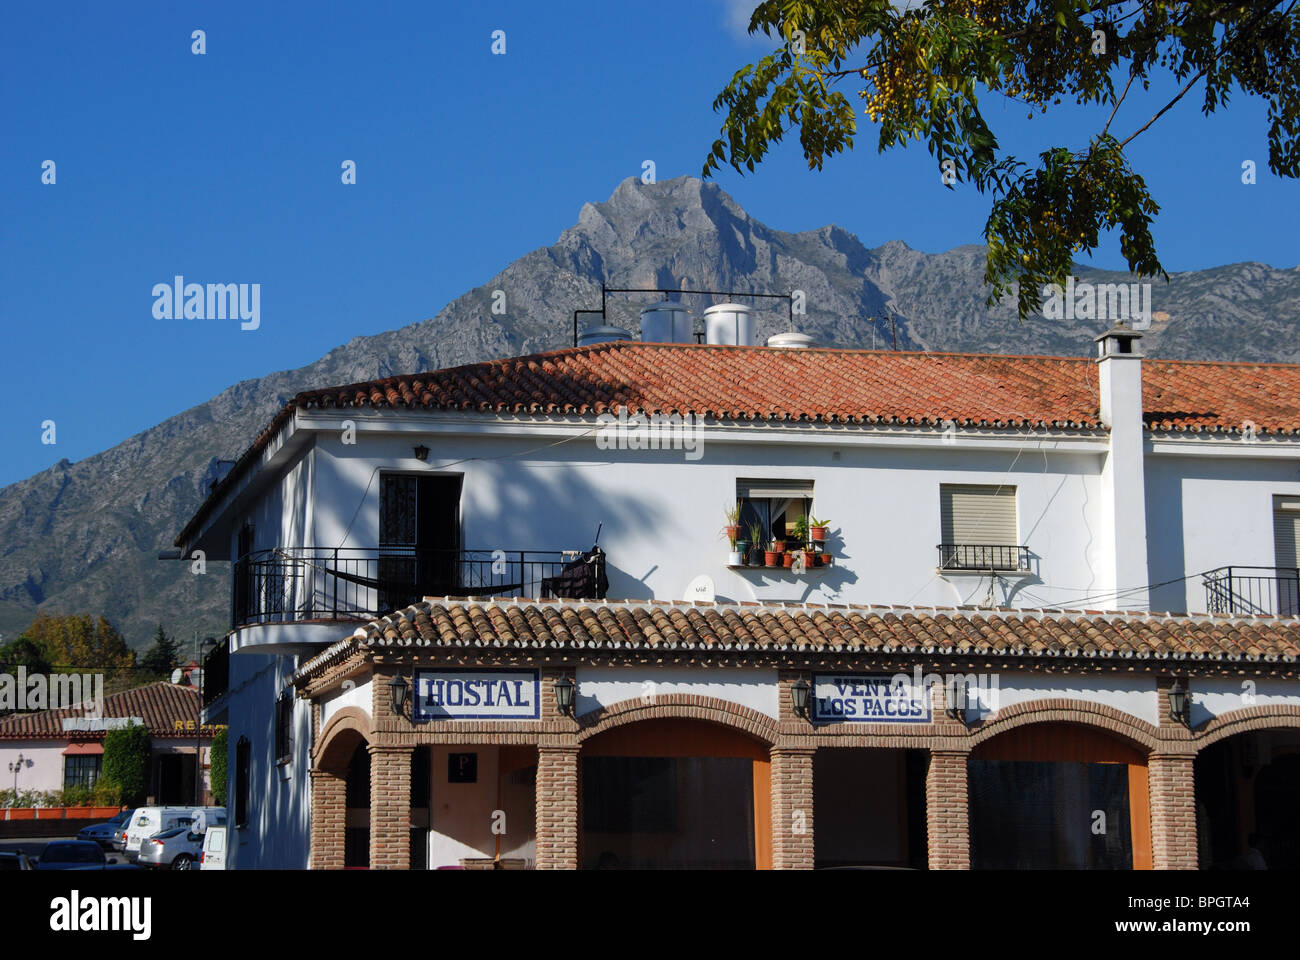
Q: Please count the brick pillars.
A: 6